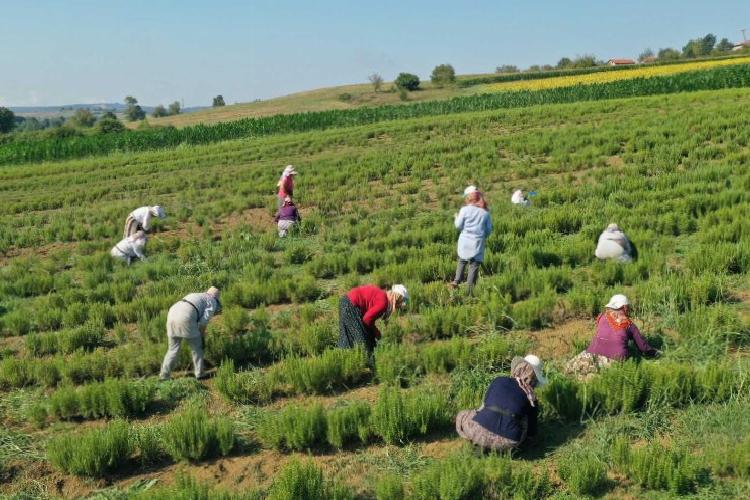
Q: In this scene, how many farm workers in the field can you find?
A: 11